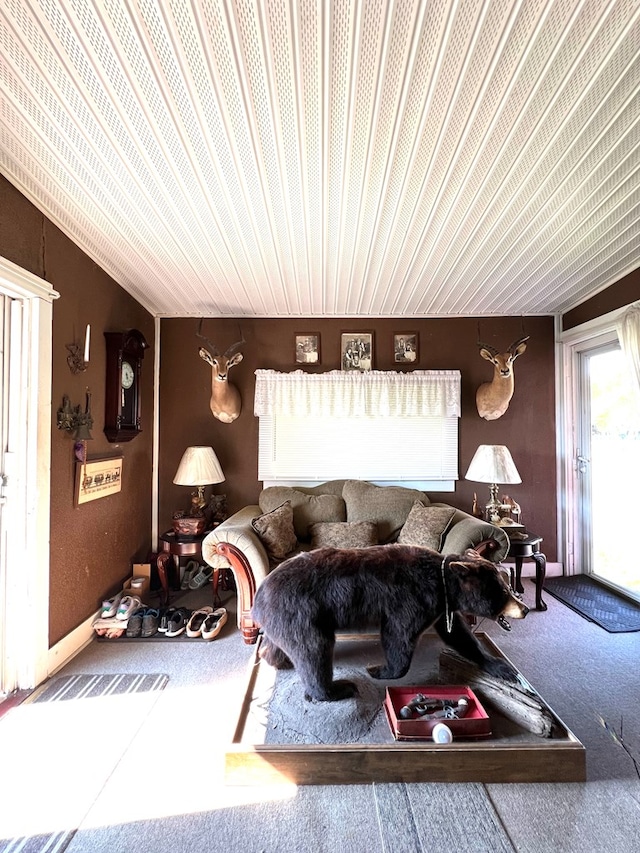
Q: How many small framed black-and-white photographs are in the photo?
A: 3